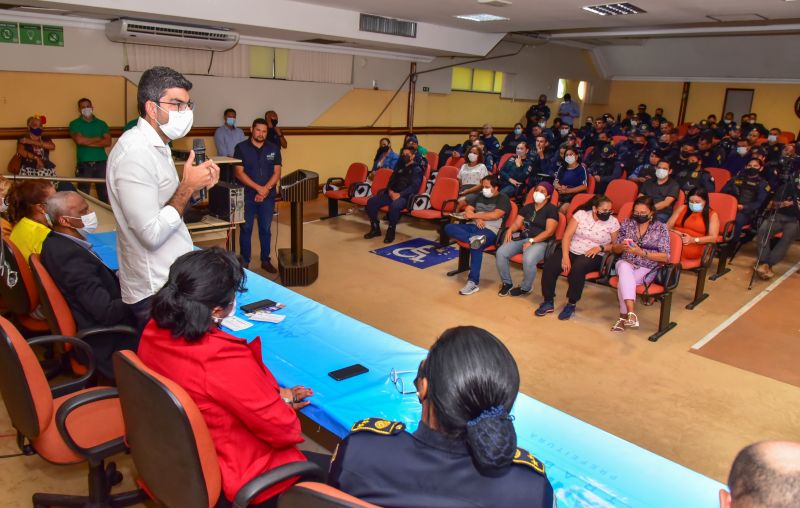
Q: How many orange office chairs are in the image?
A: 5